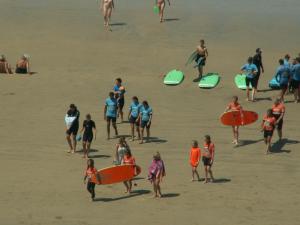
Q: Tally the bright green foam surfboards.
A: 3